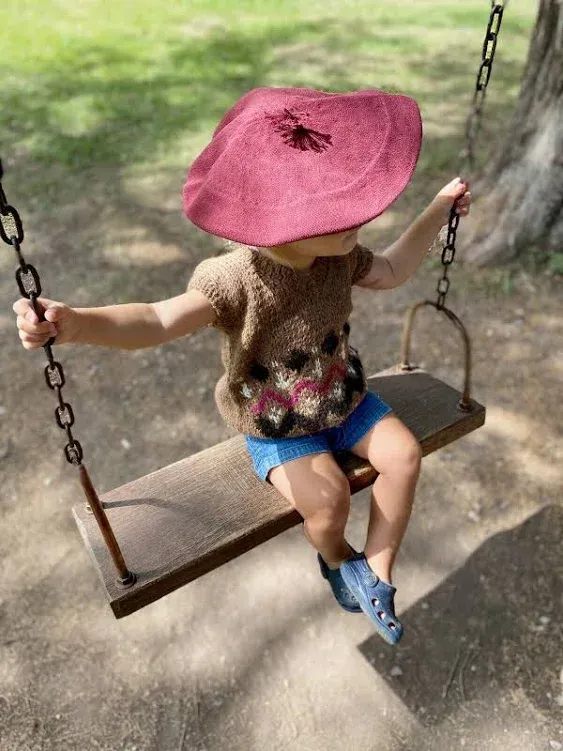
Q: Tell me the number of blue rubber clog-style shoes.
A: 2